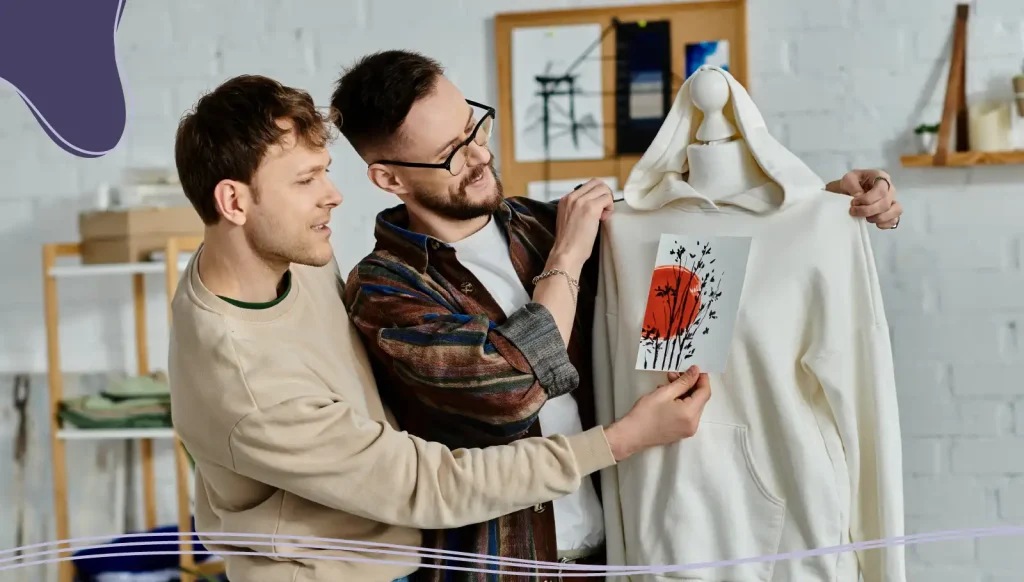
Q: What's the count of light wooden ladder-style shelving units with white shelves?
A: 1